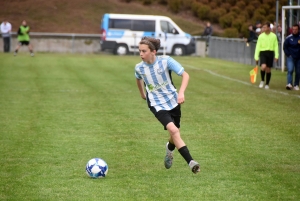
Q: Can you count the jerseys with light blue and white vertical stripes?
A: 1